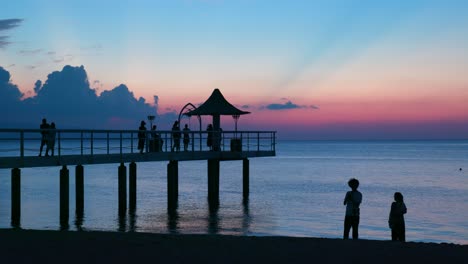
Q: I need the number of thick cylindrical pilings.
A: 8